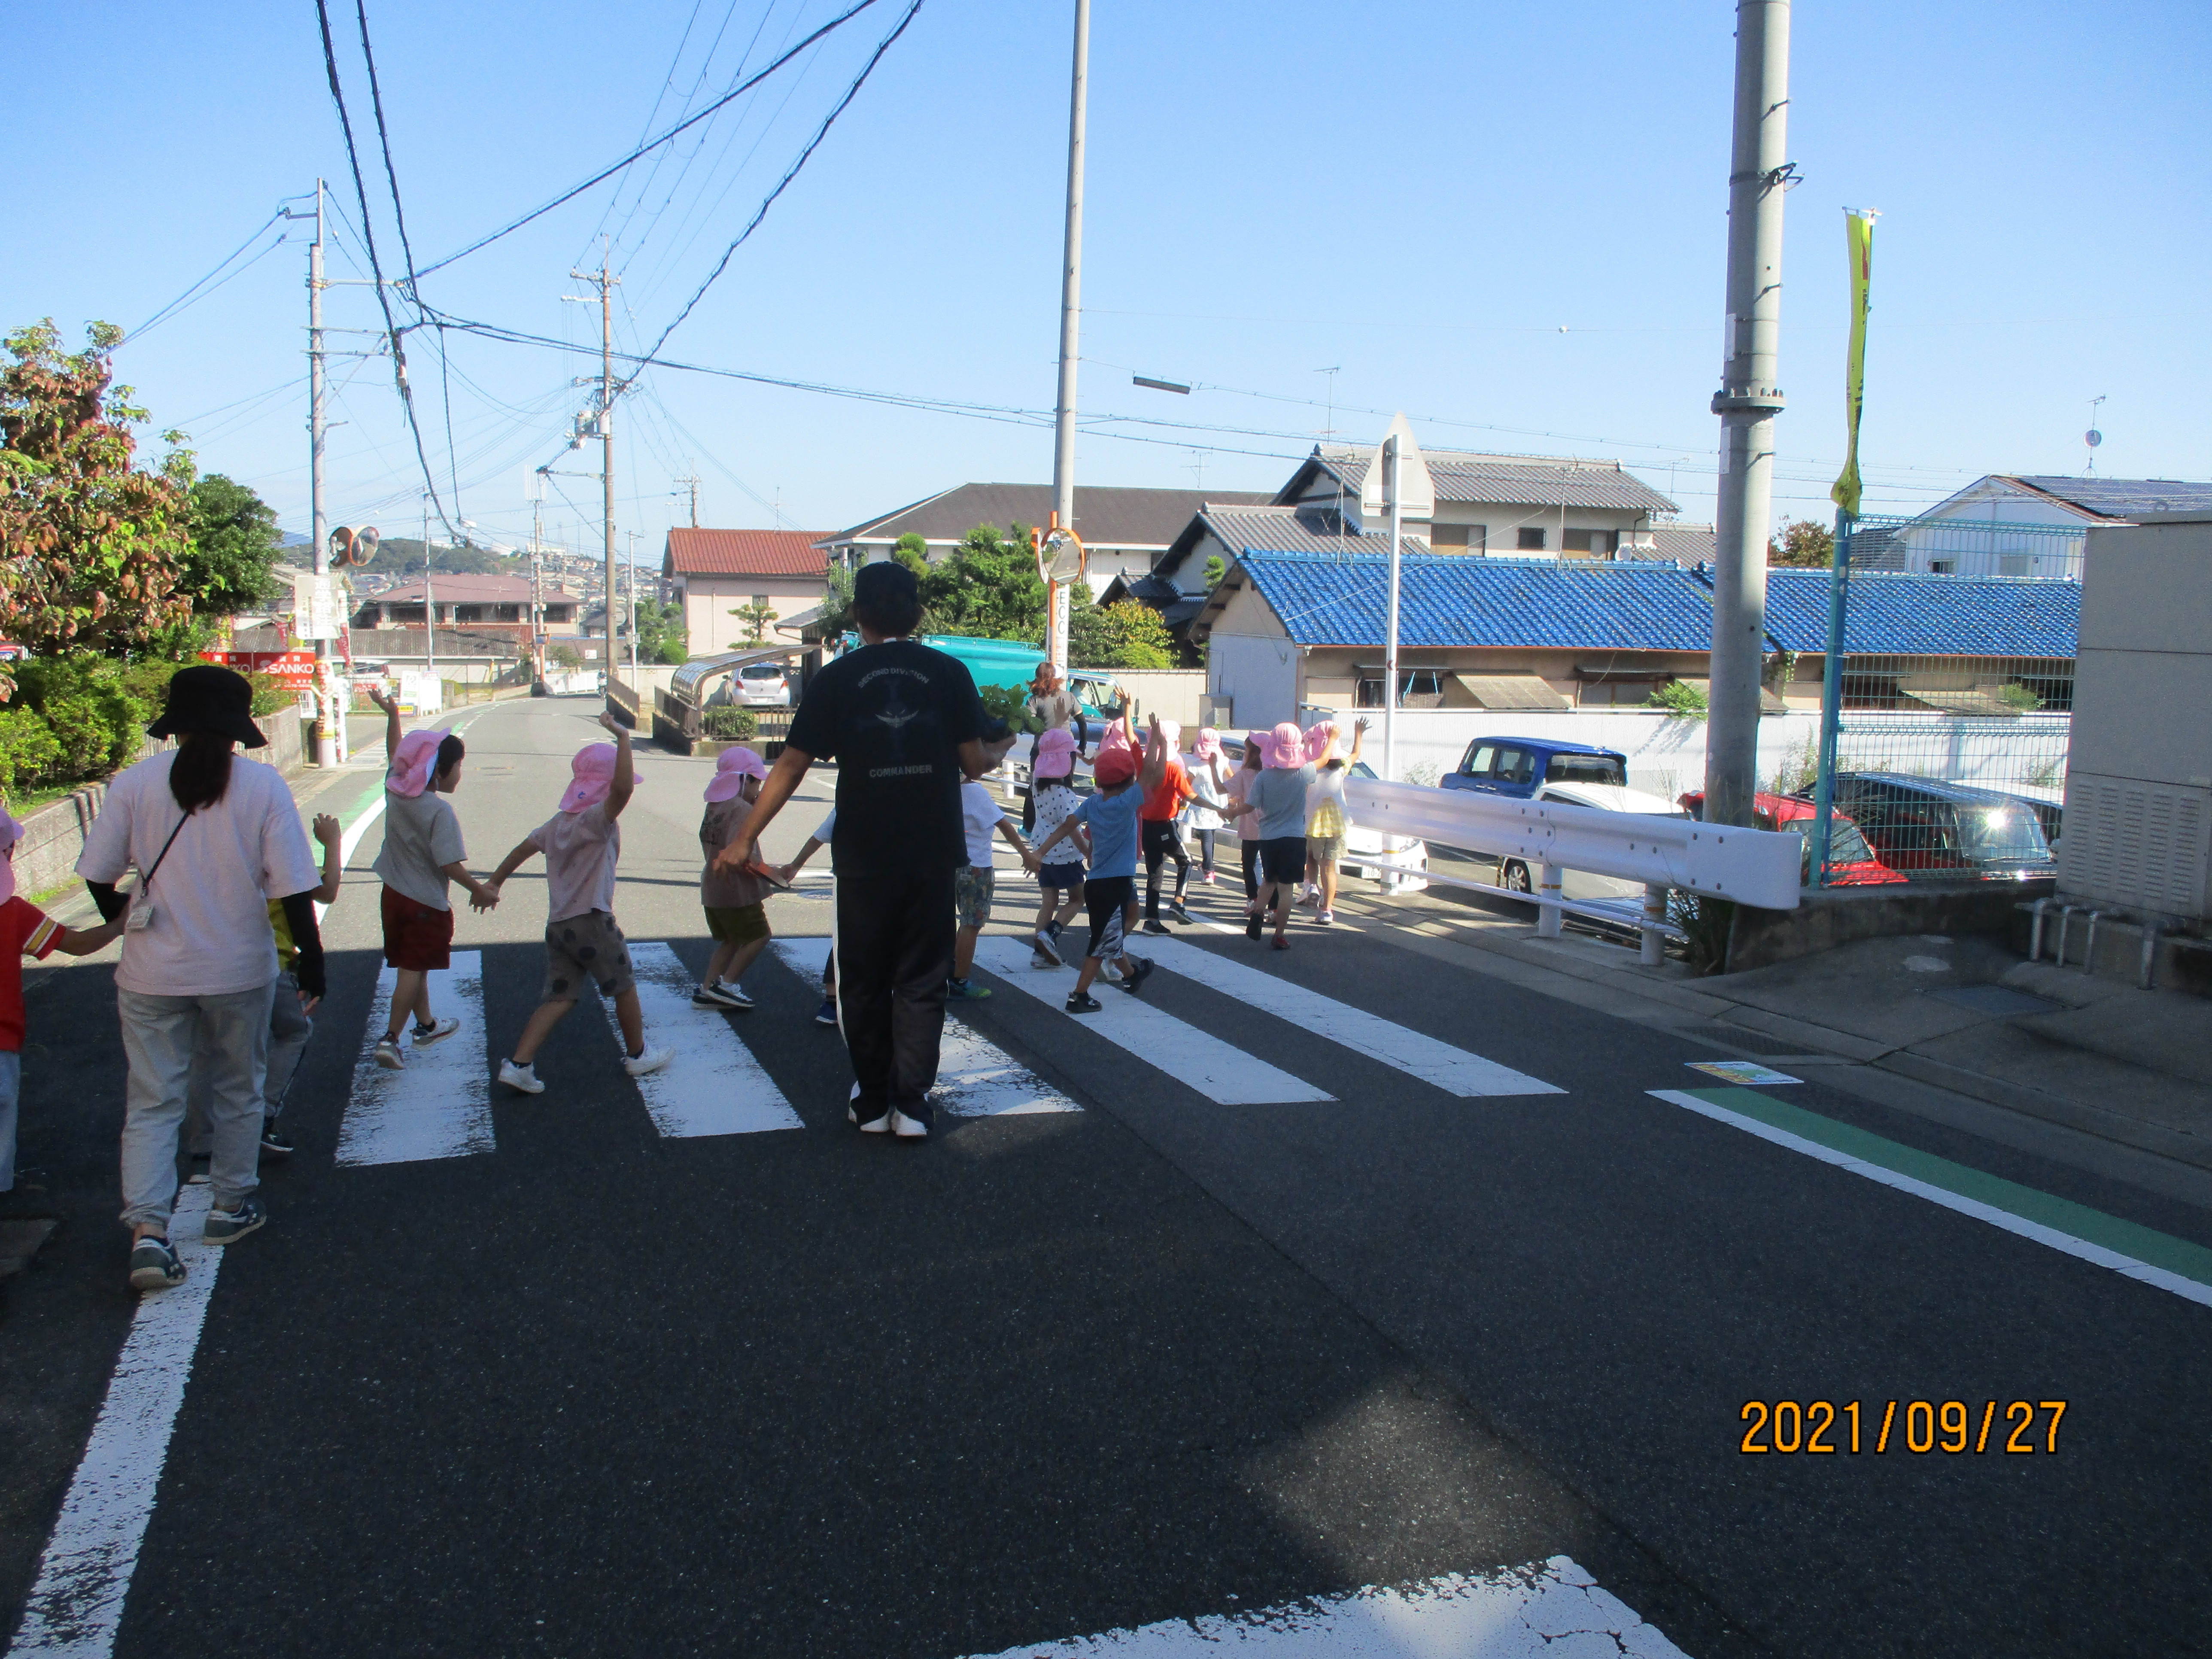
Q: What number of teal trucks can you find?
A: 1